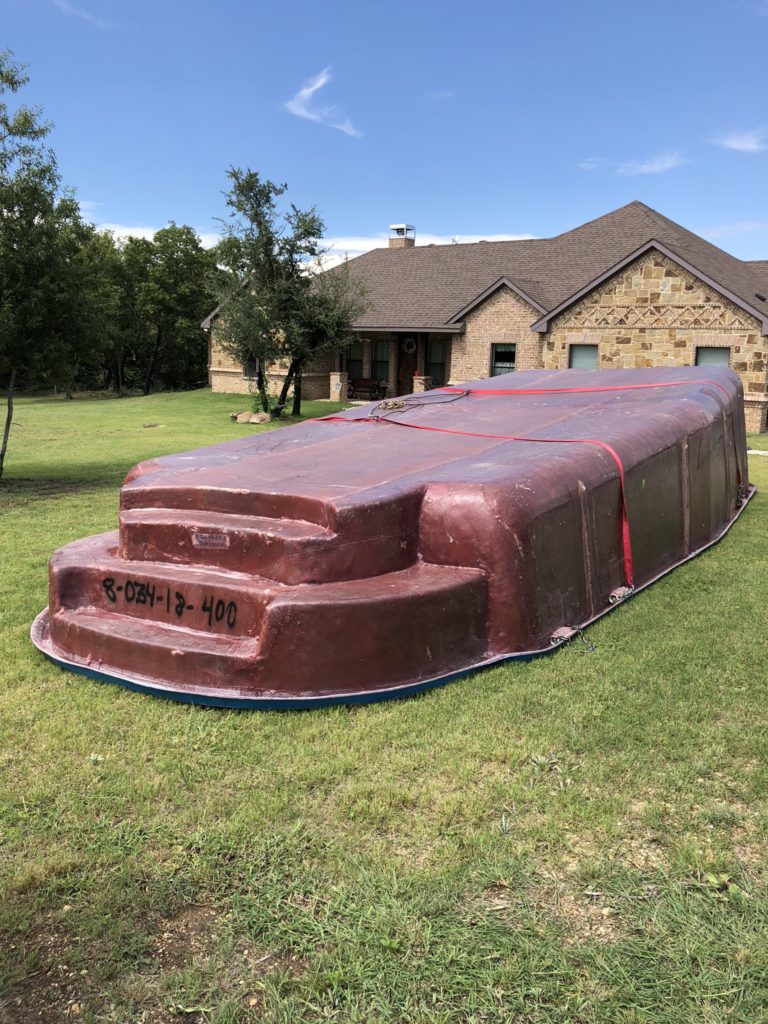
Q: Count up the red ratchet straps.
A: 2